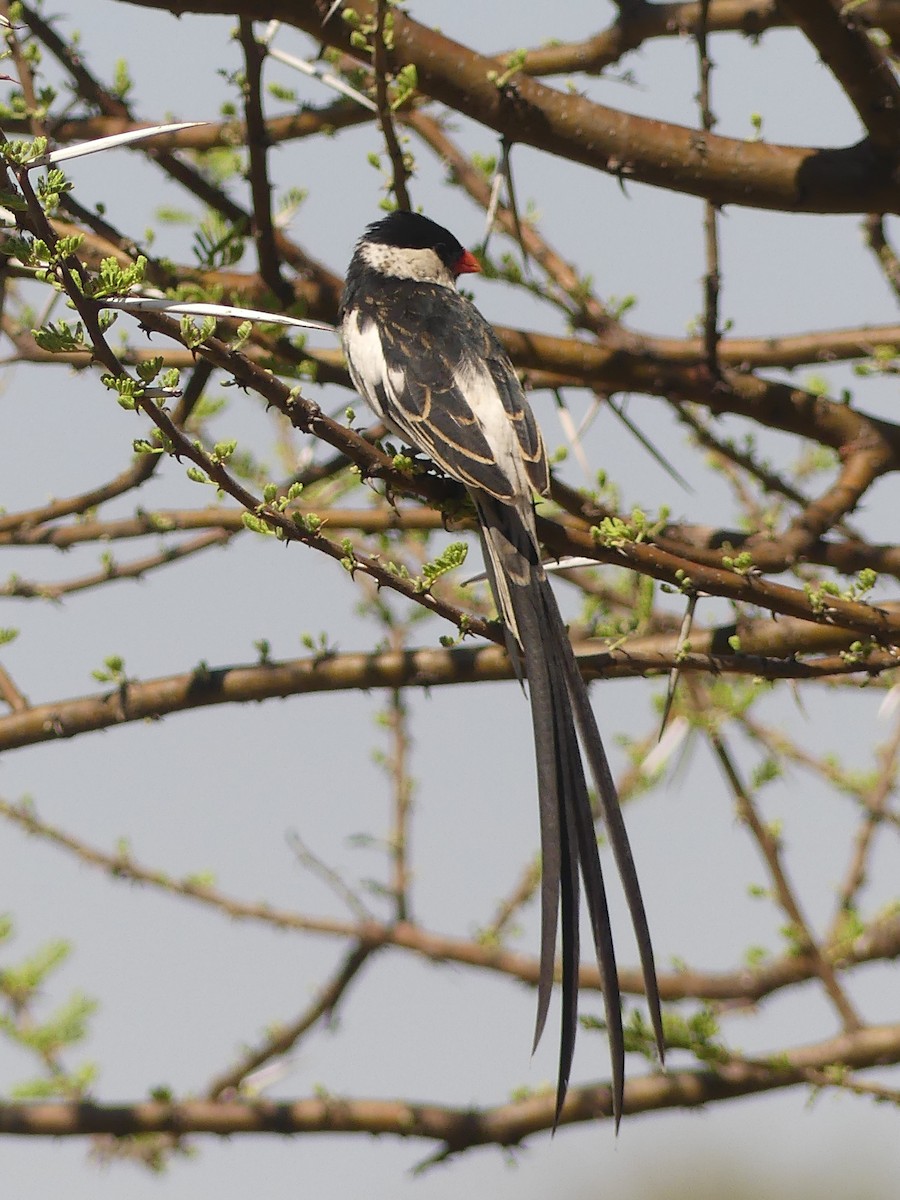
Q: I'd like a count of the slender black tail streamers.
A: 4